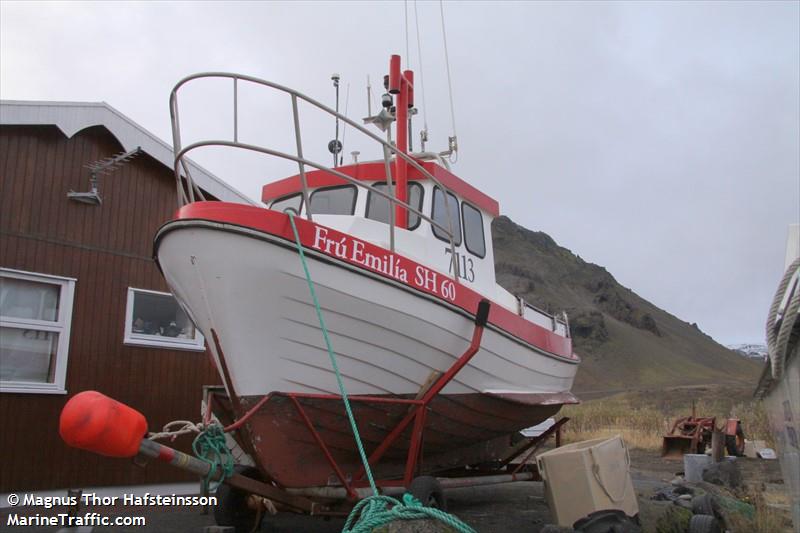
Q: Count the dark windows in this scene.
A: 5